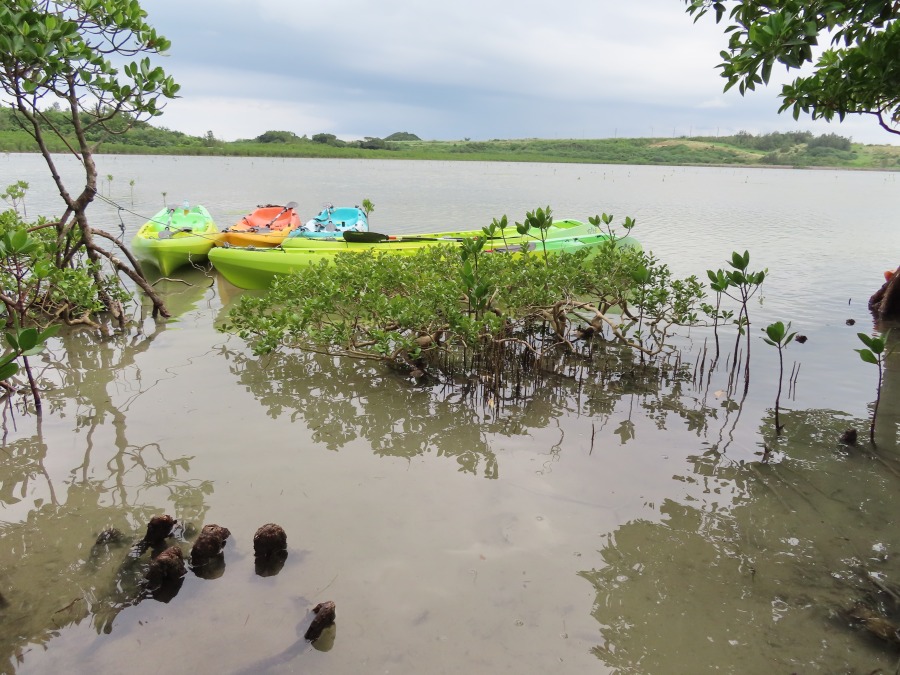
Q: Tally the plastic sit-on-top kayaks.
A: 5